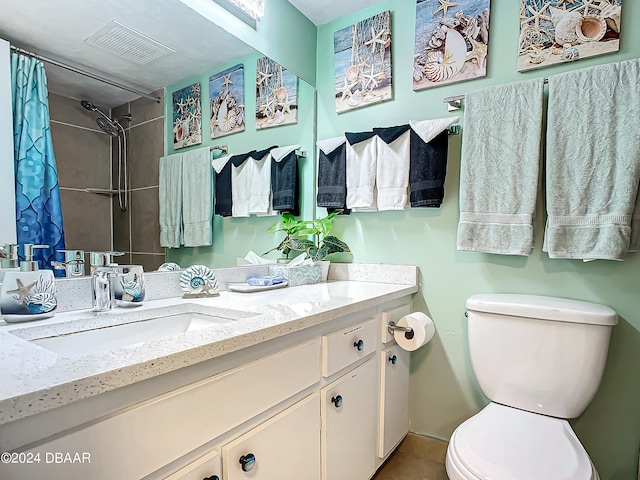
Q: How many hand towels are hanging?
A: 4